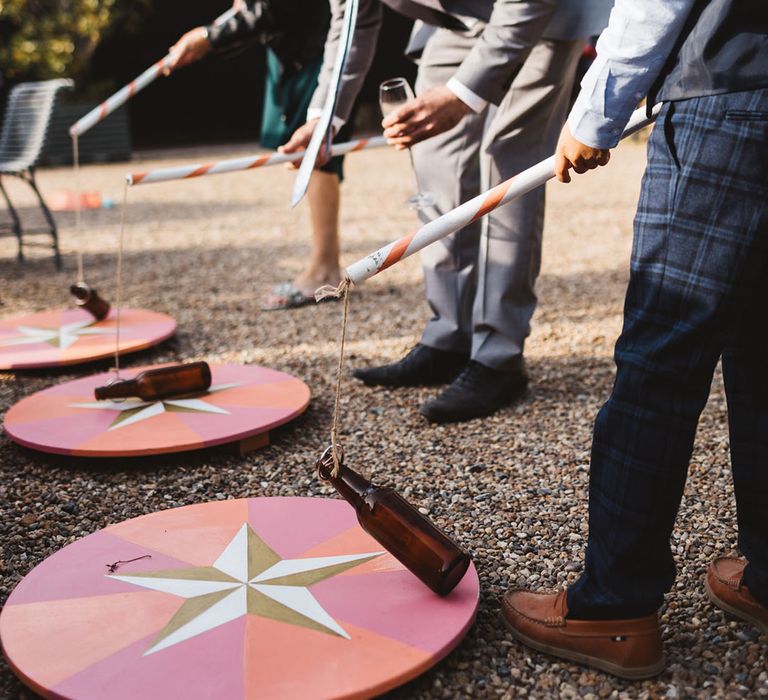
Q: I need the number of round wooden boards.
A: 3